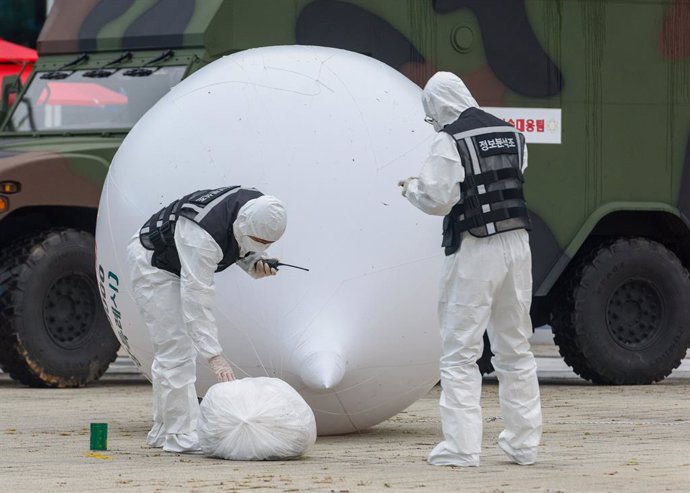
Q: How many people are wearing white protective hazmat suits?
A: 2